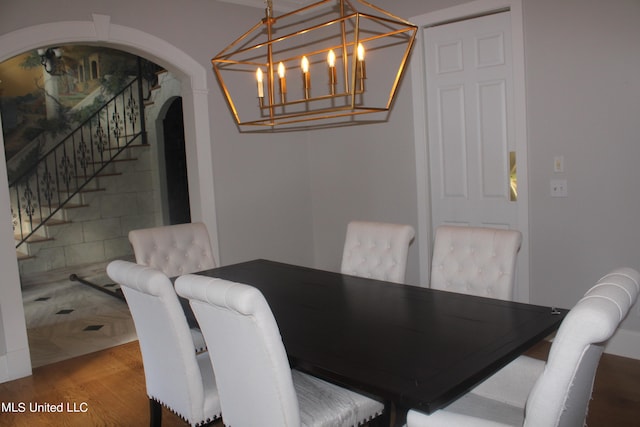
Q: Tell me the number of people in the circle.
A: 0